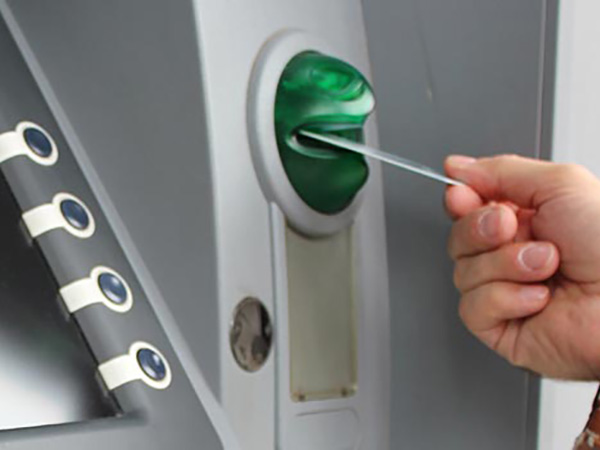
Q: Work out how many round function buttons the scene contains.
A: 4